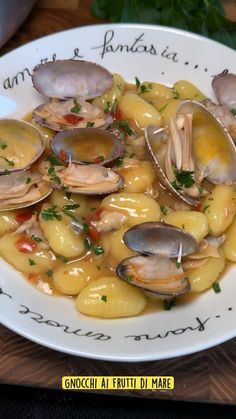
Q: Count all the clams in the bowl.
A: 6